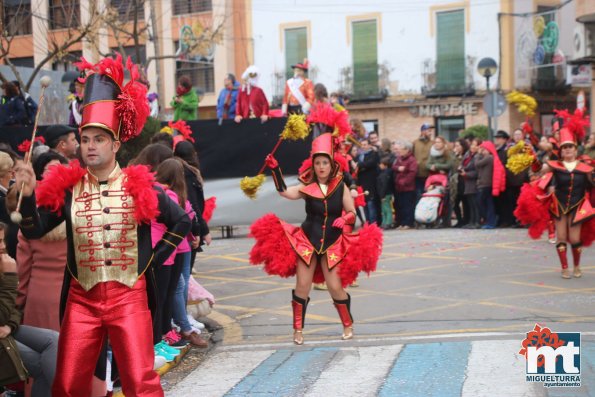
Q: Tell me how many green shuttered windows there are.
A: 3